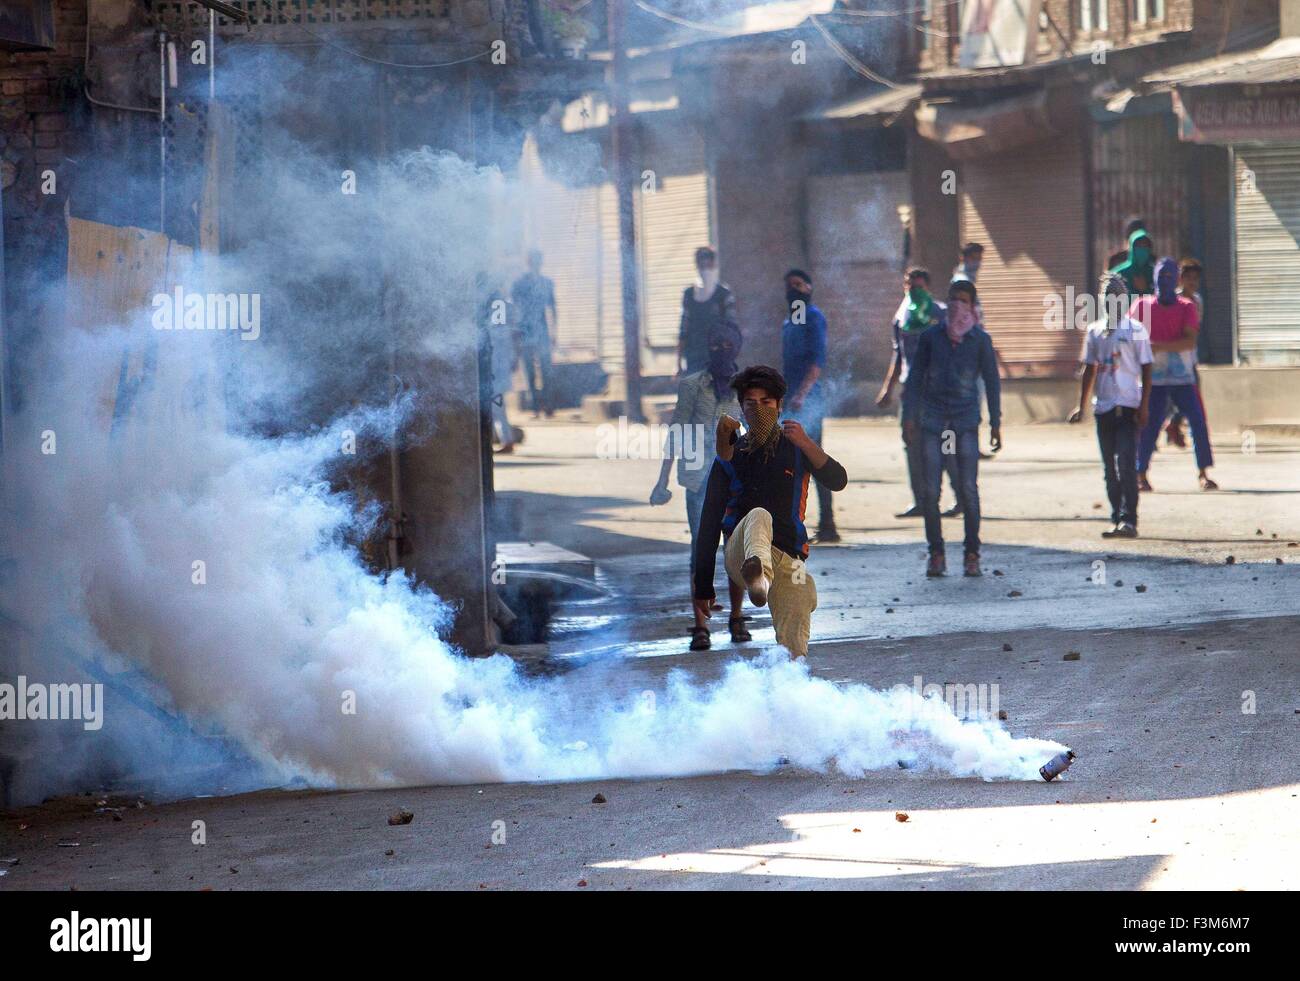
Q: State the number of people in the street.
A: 14